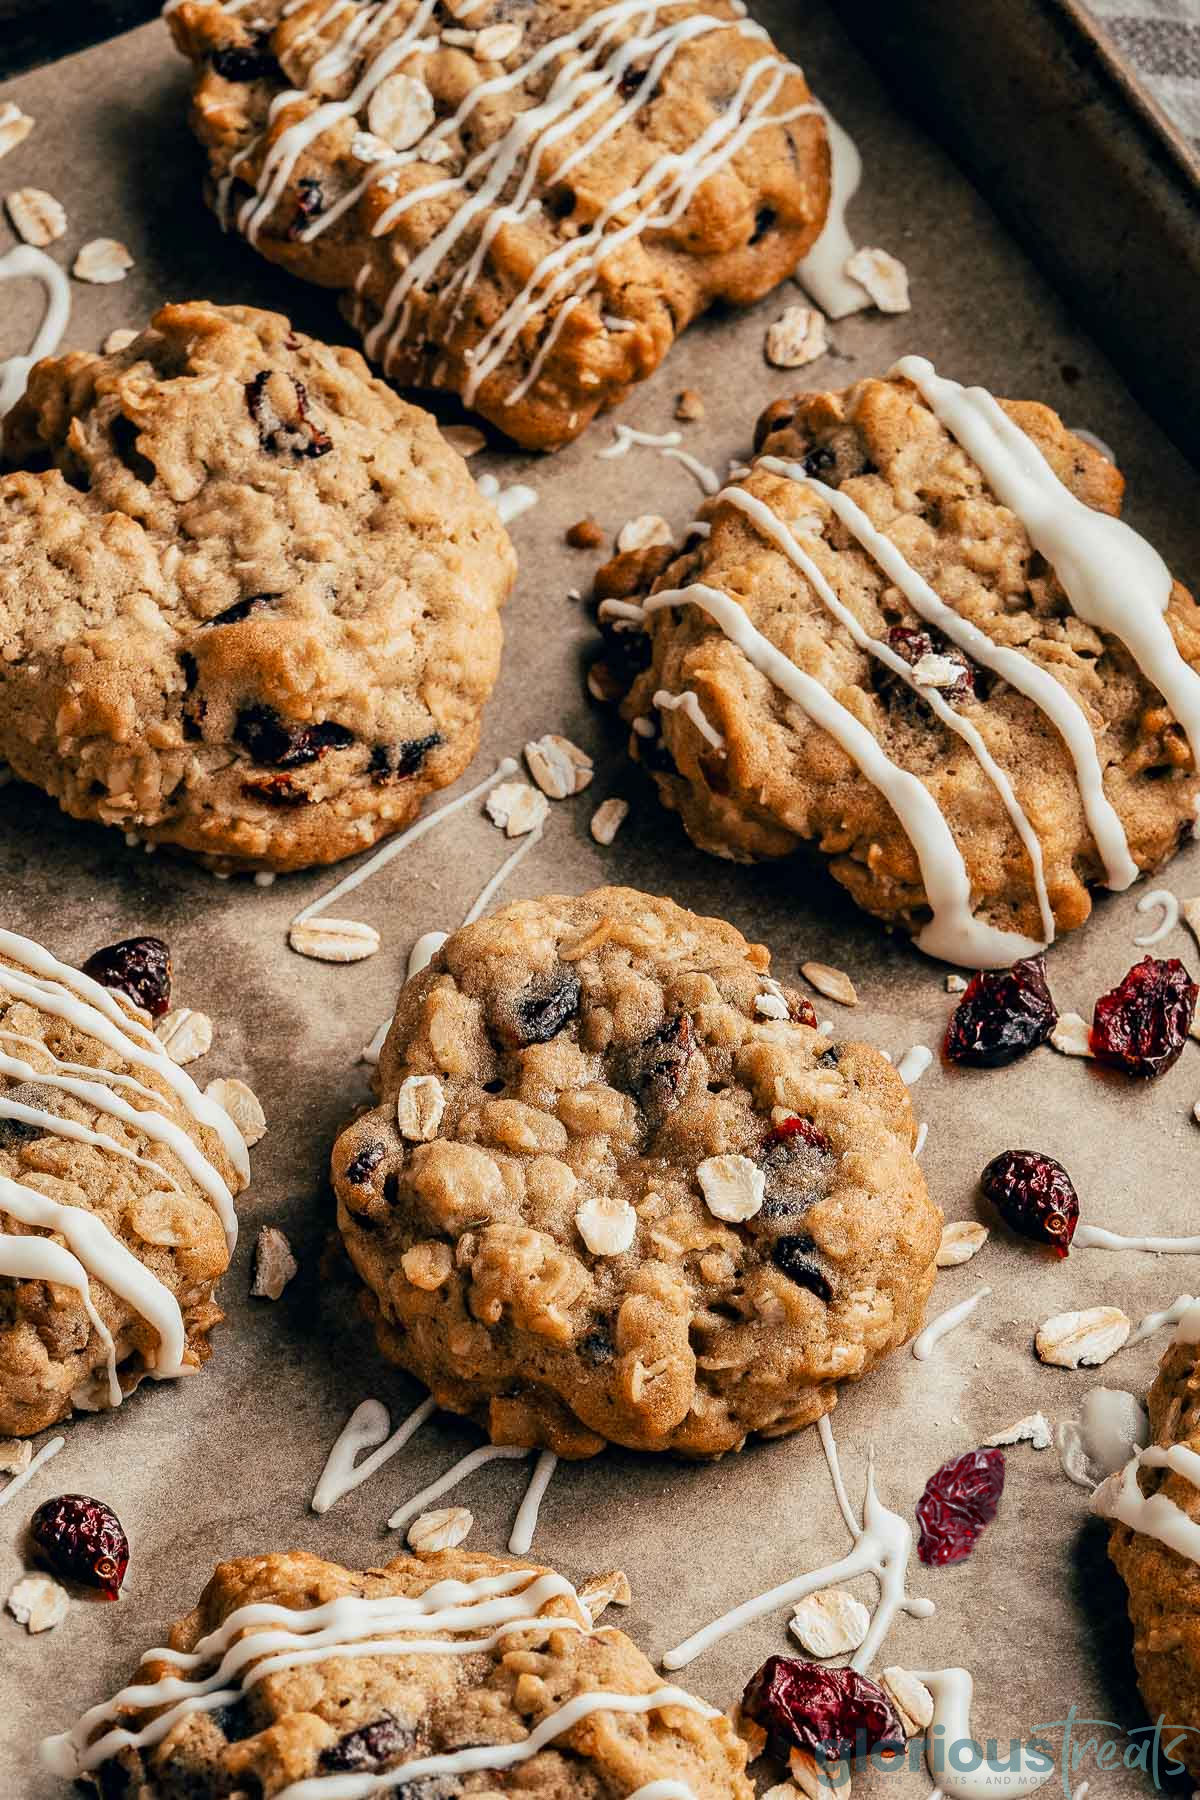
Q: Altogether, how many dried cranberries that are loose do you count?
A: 7